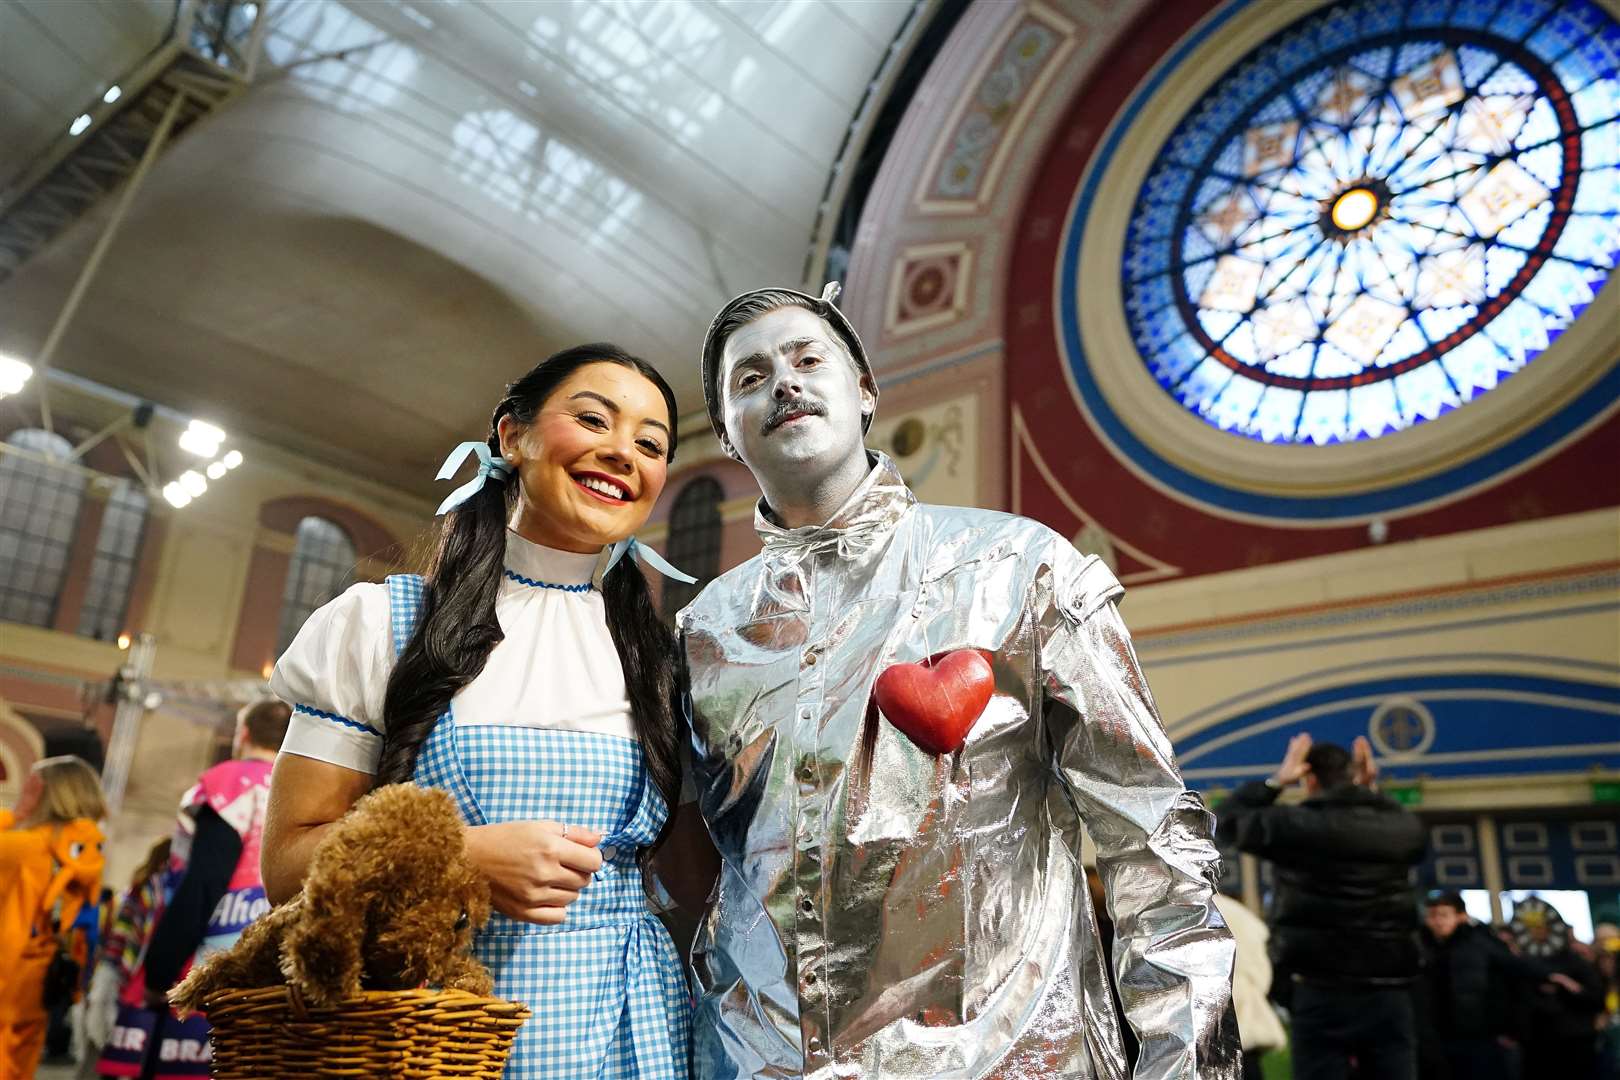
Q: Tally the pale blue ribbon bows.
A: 2